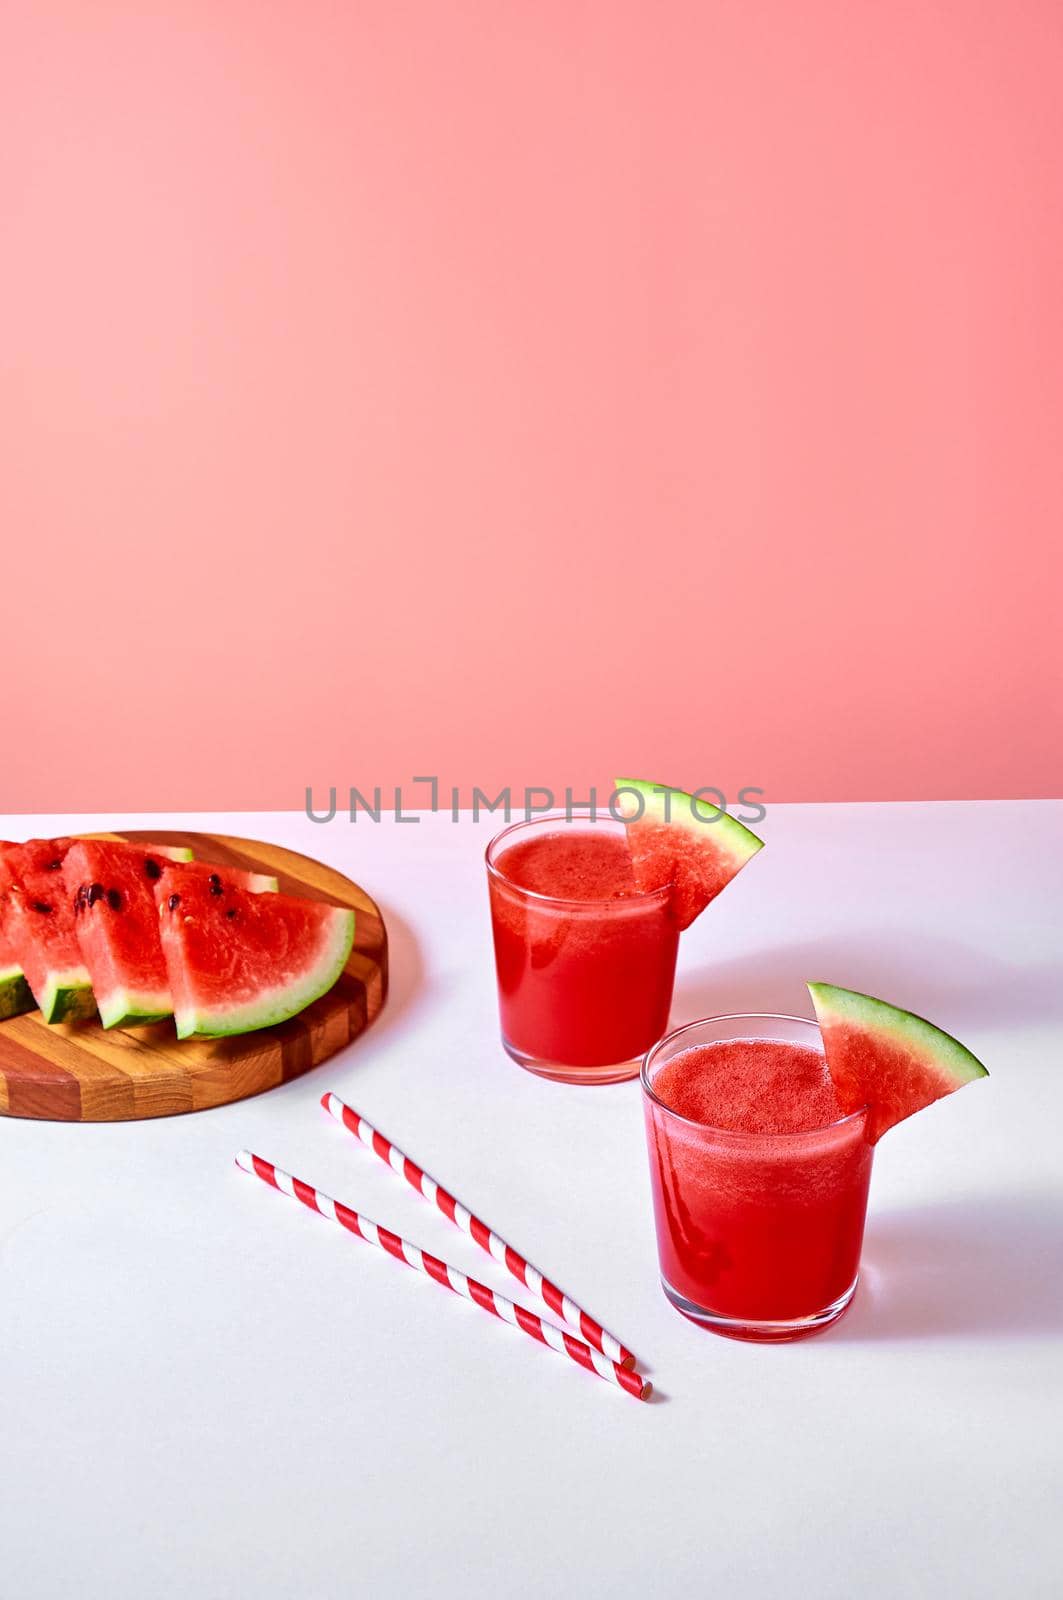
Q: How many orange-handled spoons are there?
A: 0